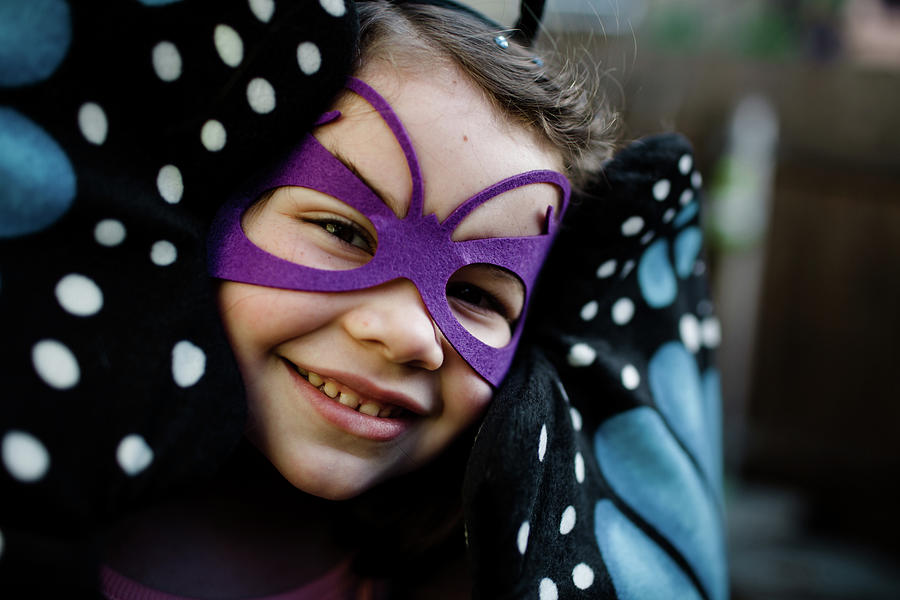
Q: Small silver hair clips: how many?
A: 2